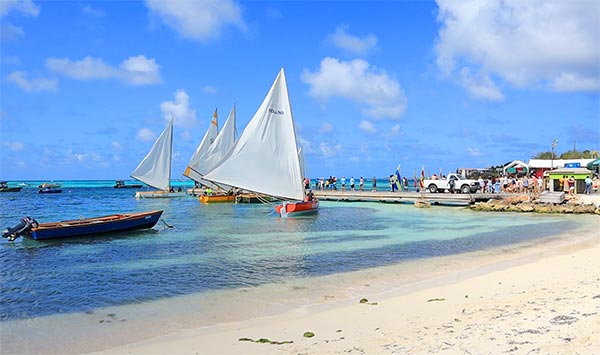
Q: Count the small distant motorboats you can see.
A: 3